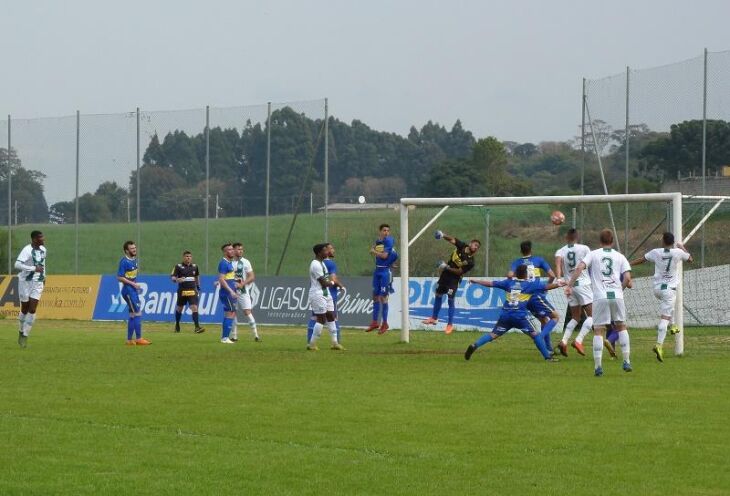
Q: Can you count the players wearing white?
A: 6